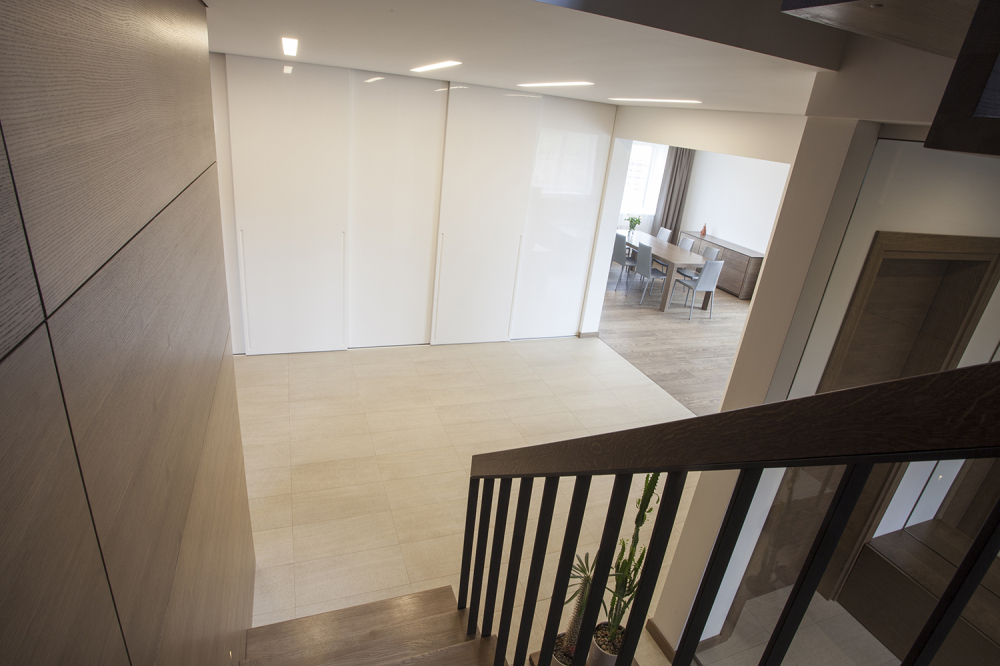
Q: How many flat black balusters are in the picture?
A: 11